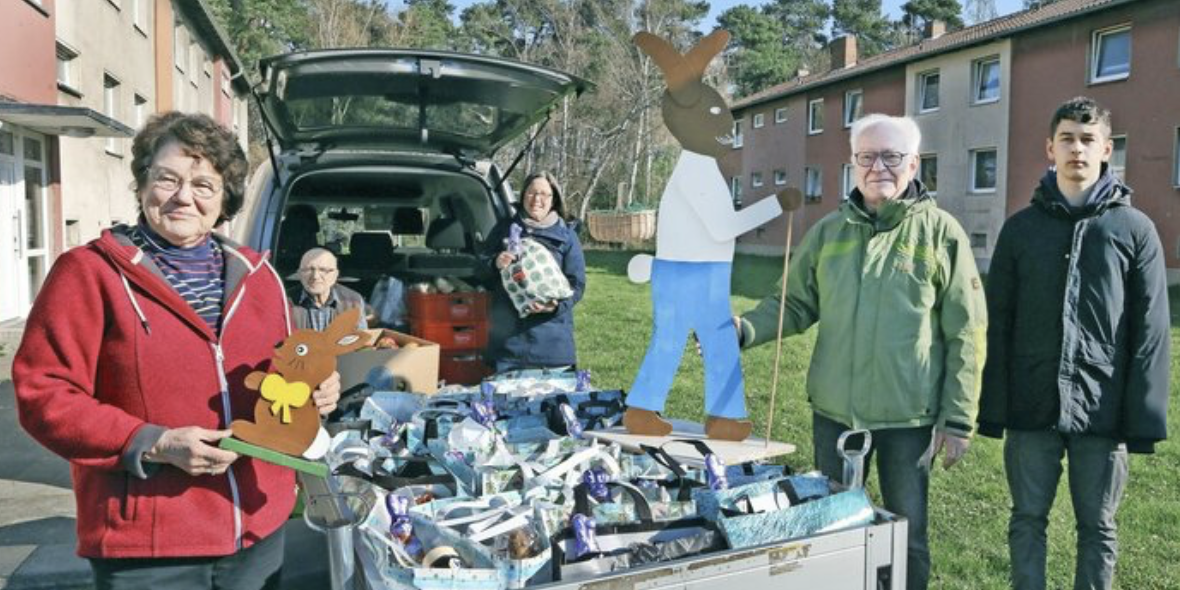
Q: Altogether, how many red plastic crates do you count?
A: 3